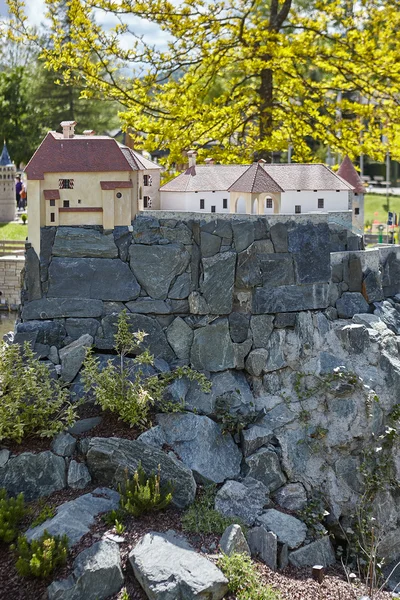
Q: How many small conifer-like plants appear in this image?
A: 3